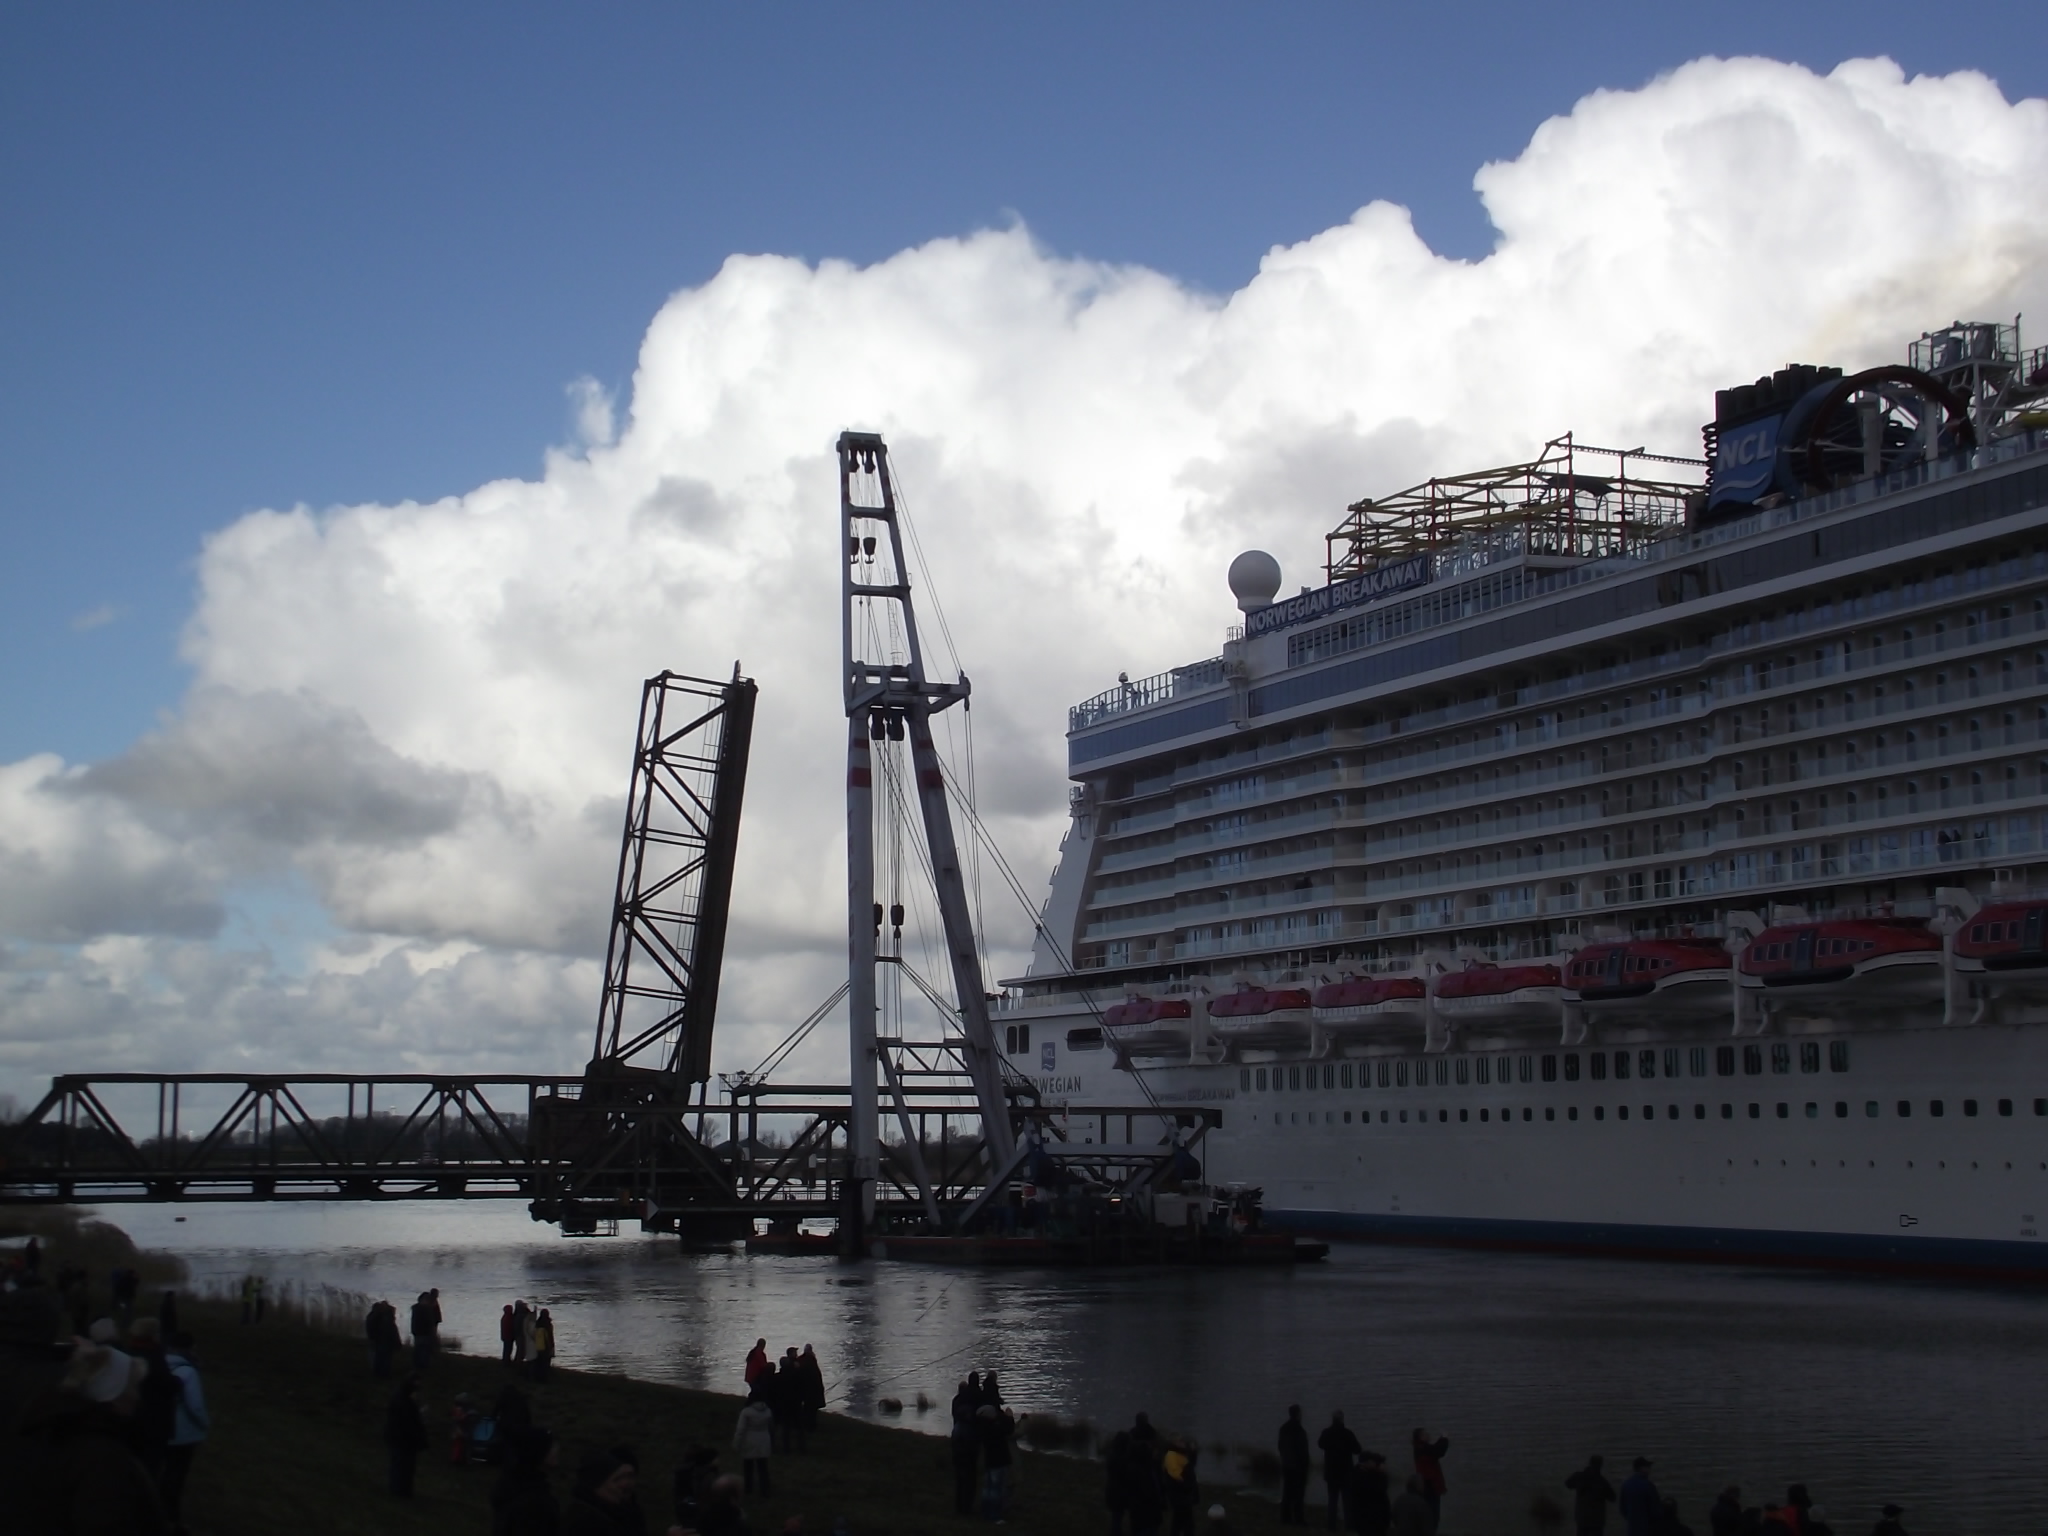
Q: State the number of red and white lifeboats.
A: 7